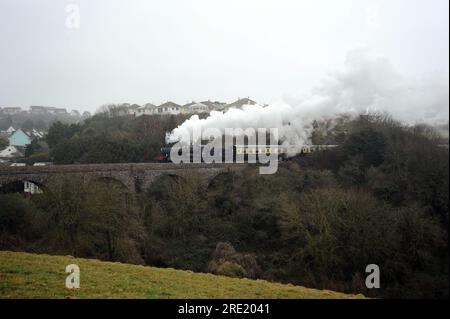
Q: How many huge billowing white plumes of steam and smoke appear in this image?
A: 1